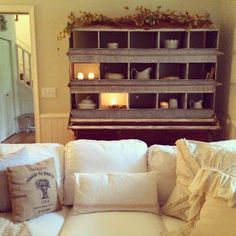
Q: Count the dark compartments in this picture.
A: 13